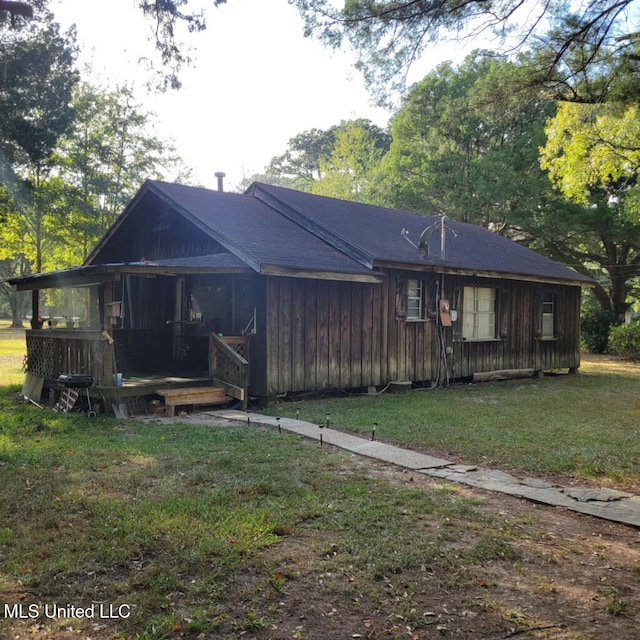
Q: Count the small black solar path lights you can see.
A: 6